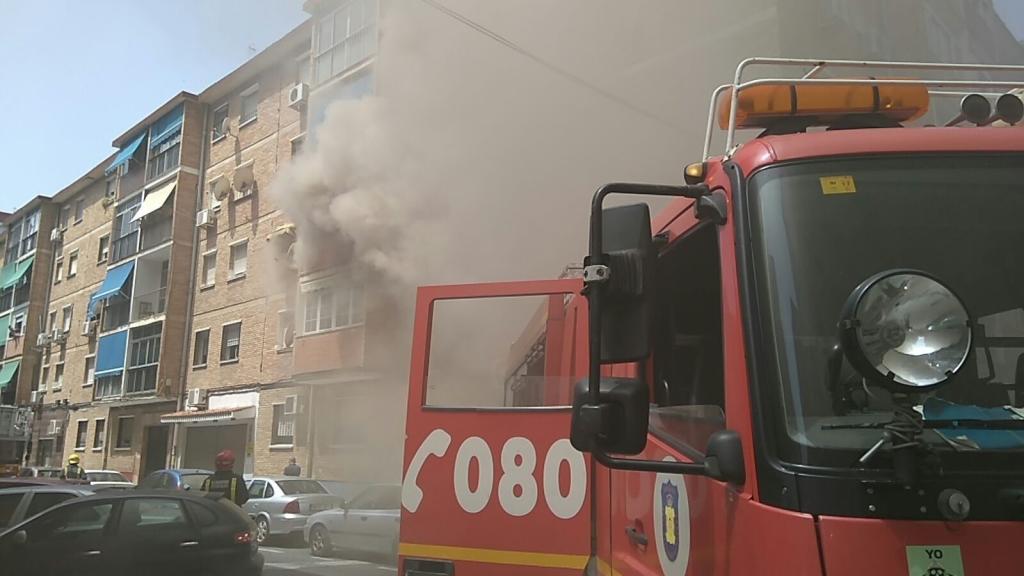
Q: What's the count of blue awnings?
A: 4